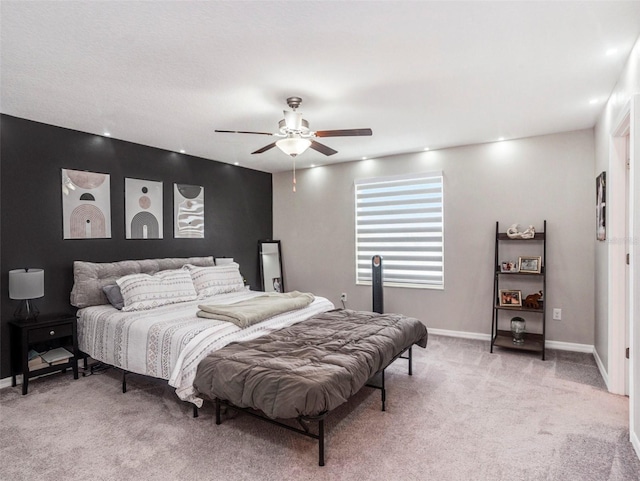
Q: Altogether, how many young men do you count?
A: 0